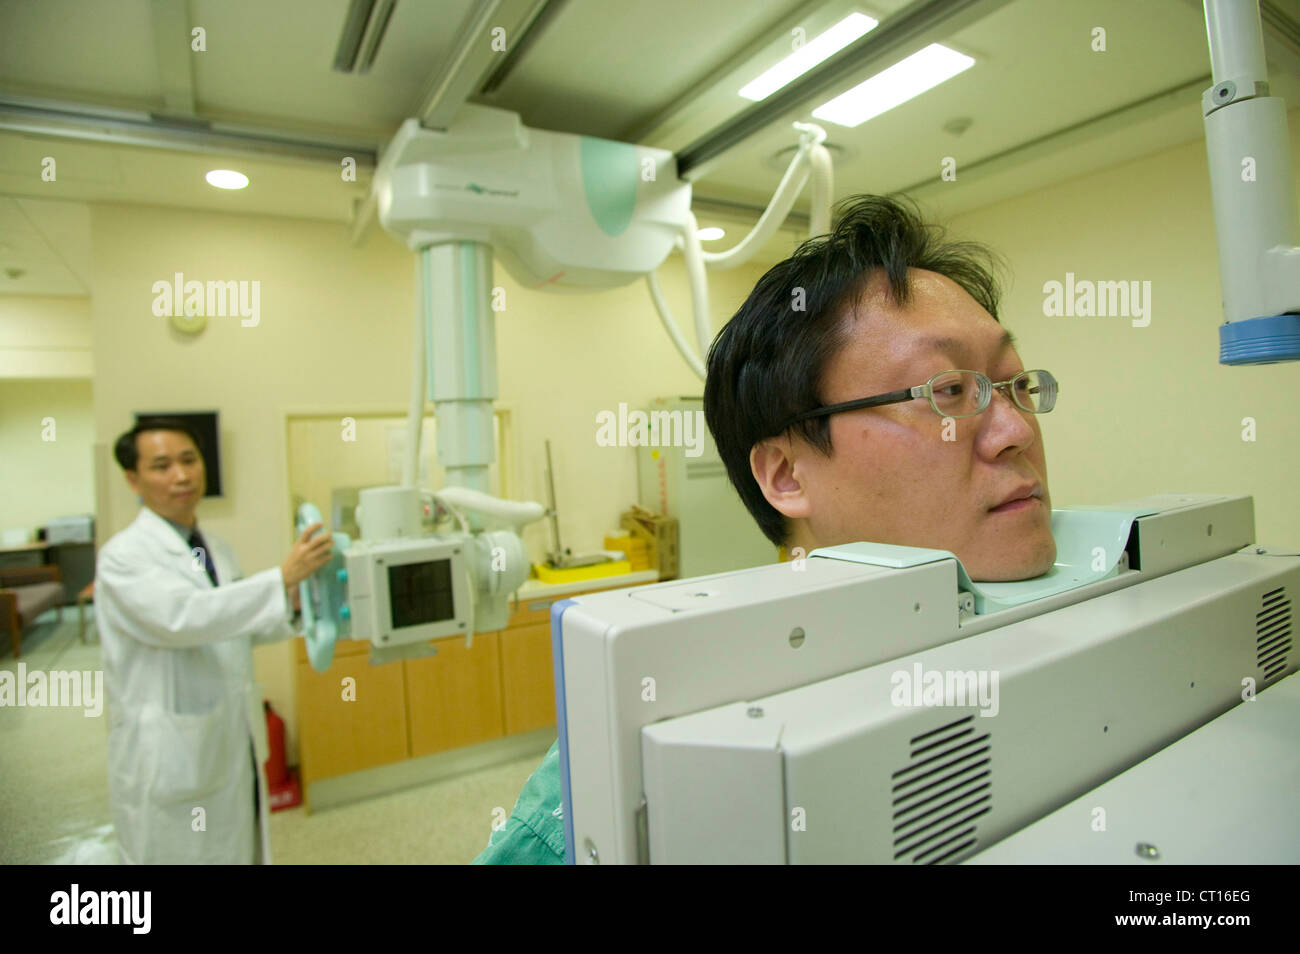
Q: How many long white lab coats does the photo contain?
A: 1